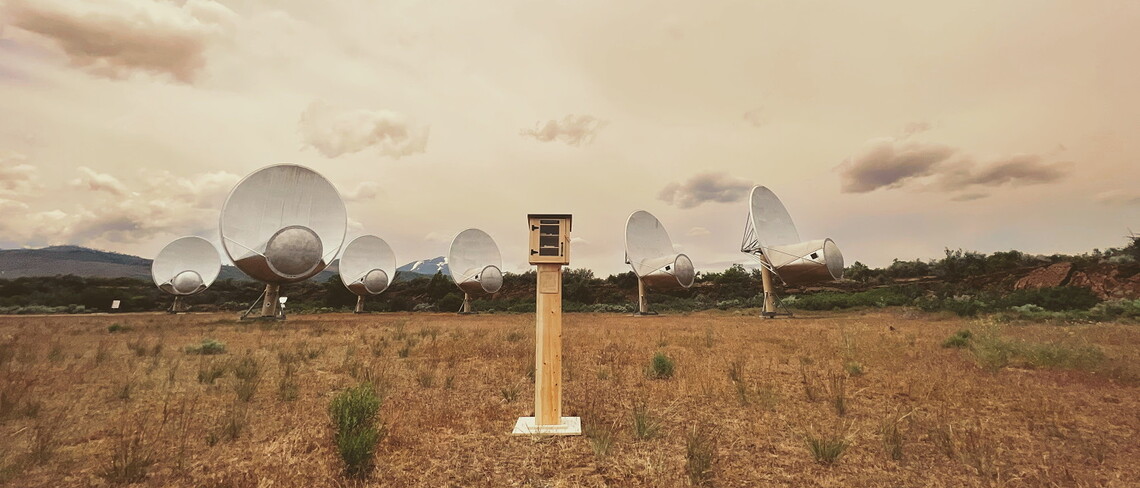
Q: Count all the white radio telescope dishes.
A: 6